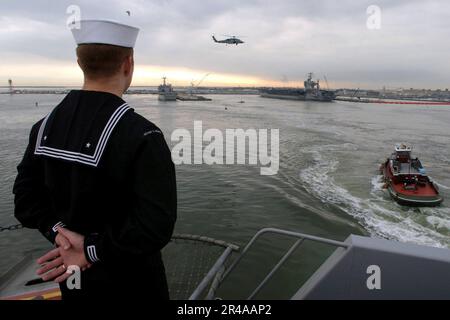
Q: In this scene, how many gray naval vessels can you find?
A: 2